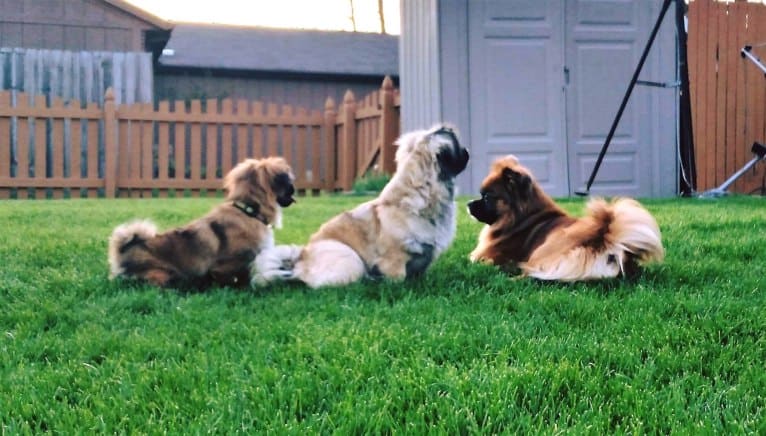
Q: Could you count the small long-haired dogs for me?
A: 3